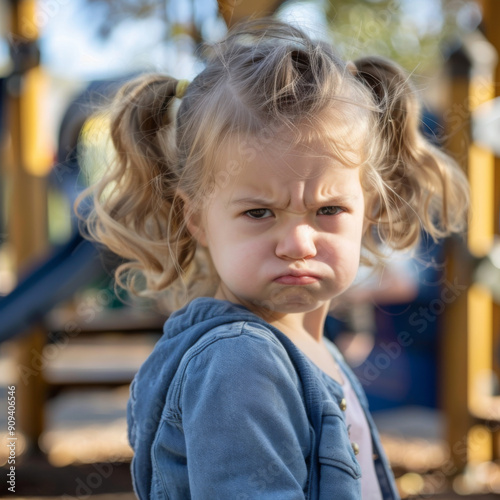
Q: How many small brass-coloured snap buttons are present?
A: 2